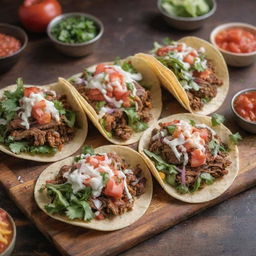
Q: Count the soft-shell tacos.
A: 5